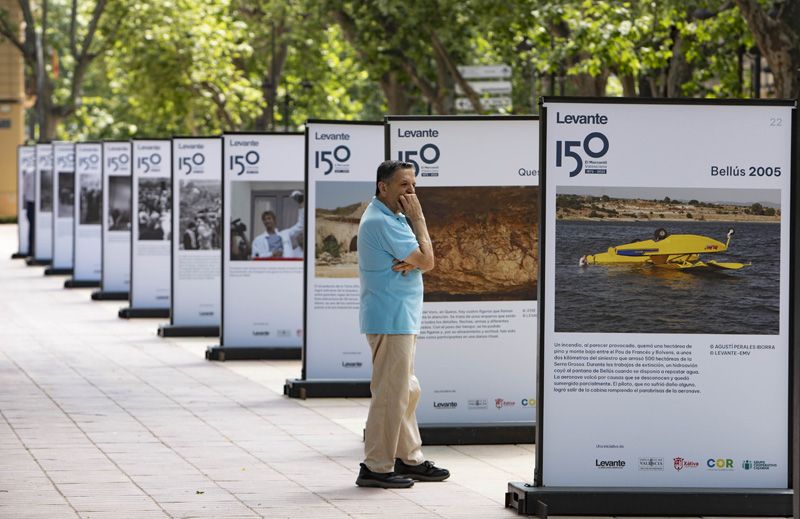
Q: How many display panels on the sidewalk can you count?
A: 11